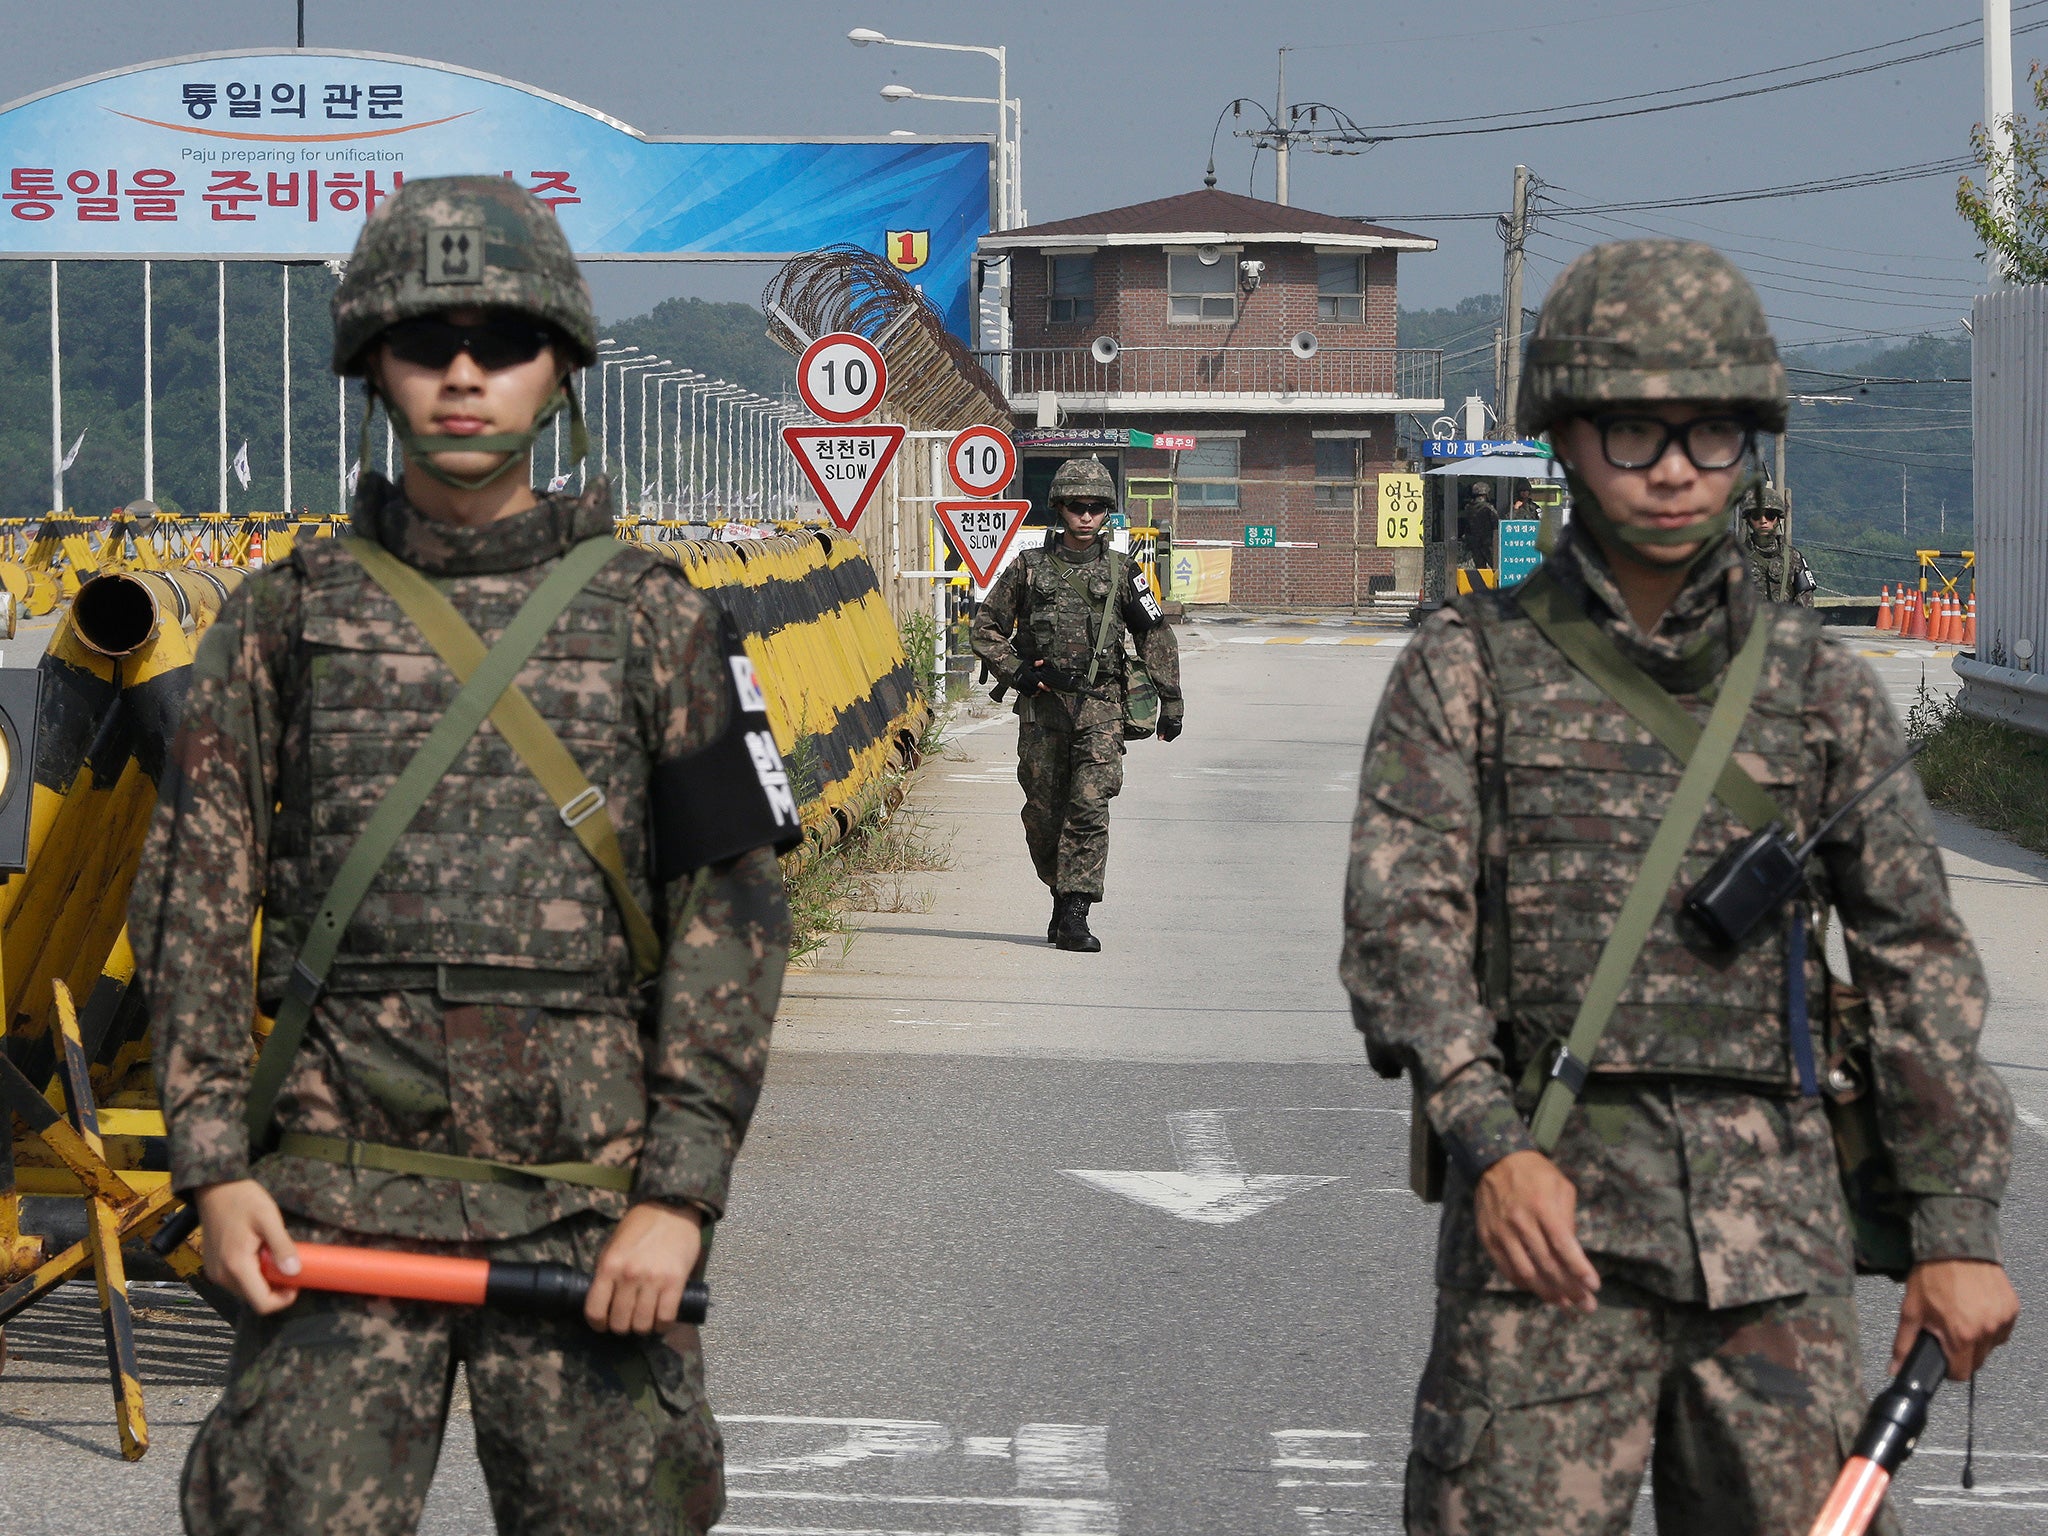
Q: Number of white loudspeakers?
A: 3